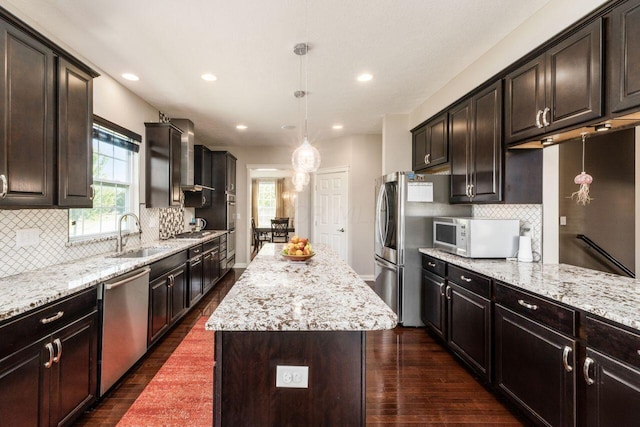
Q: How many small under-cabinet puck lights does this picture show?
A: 2